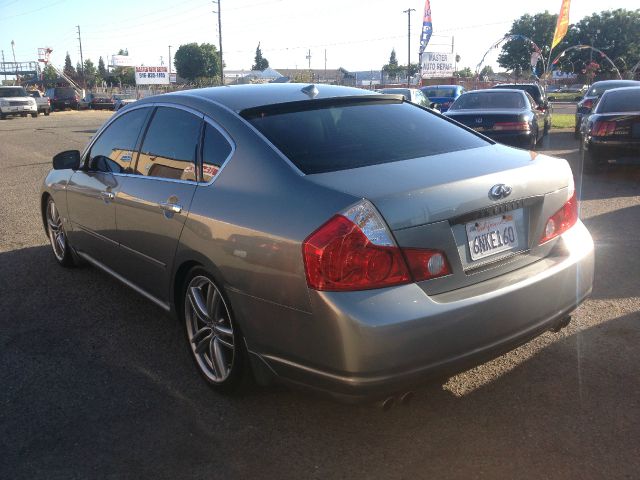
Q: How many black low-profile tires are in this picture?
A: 2